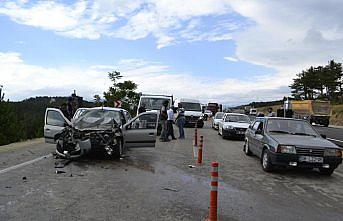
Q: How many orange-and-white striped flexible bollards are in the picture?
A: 3